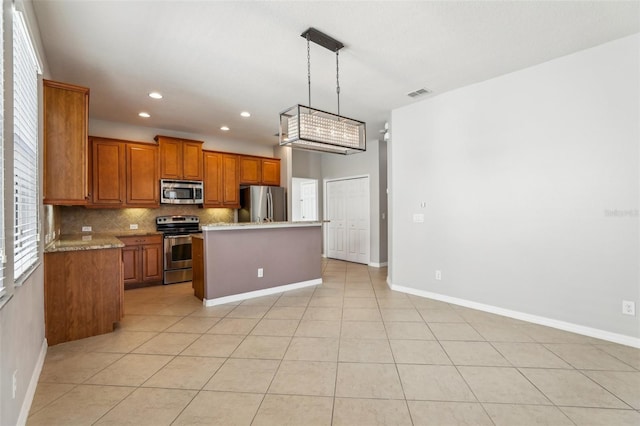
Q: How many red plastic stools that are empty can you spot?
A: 0